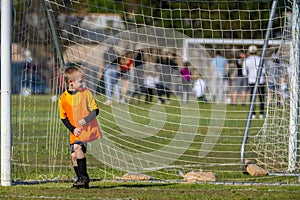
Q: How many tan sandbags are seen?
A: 3